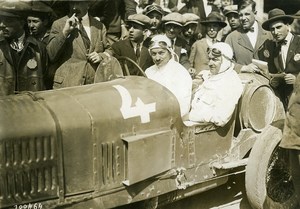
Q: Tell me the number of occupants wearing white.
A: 2